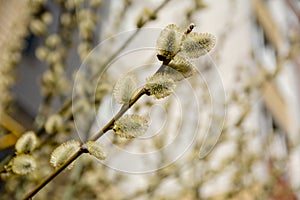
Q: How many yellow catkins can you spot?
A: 10